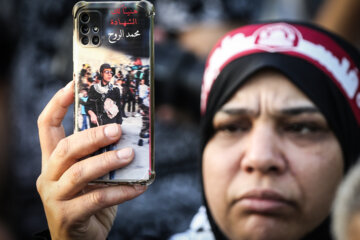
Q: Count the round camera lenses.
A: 4